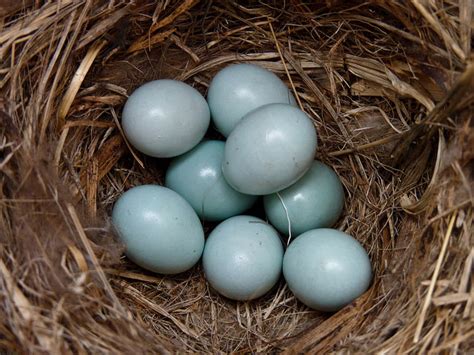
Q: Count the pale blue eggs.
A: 8